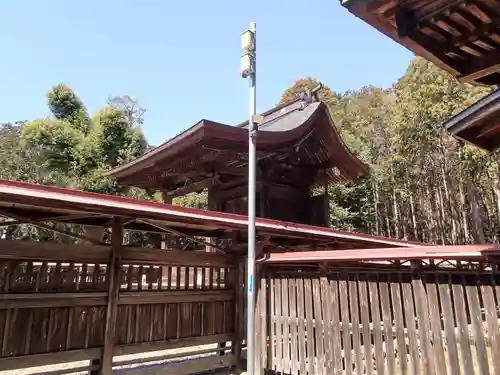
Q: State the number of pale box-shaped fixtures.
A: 2